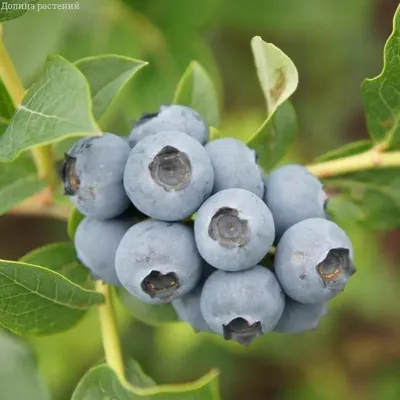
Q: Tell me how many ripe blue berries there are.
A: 12